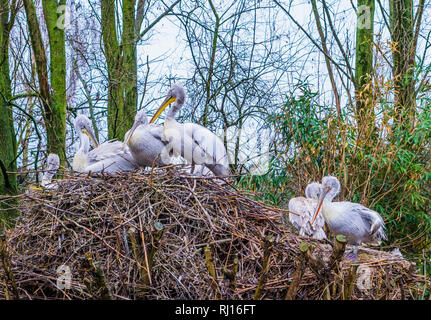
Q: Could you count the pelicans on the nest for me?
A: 6